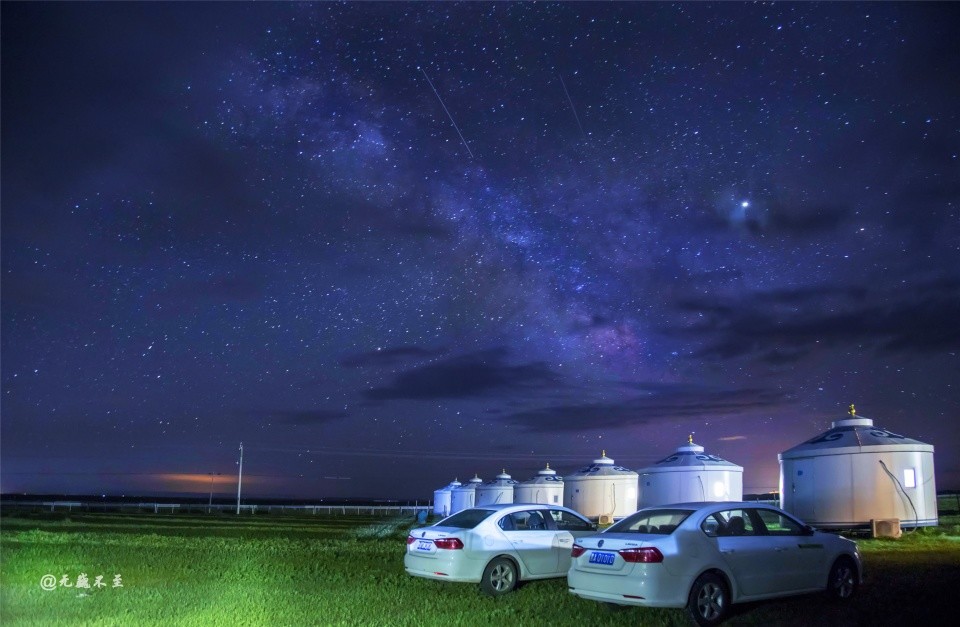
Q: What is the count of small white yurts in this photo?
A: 7